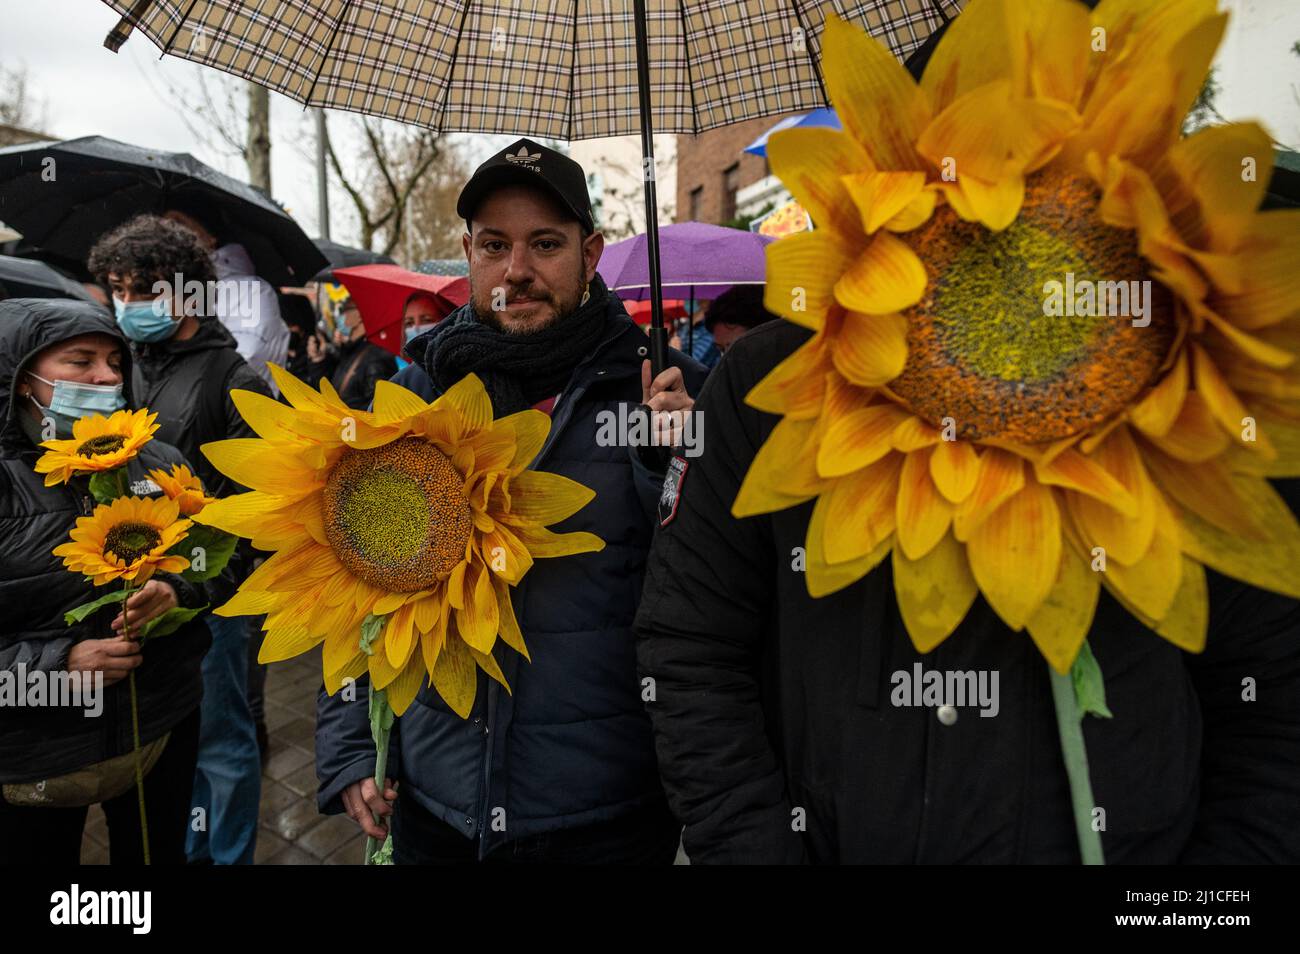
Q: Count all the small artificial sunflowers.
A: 3